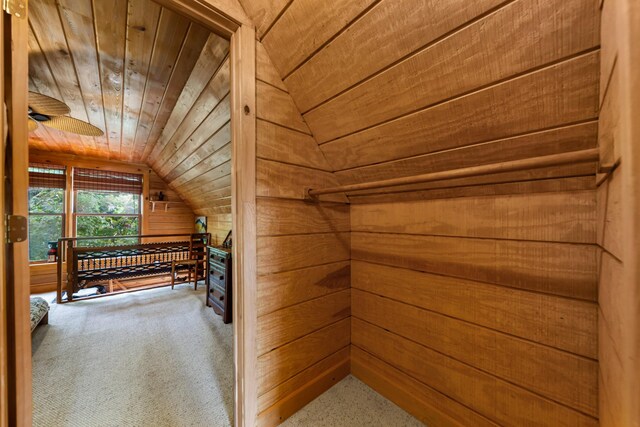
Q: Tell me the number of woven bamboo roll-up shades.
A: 2